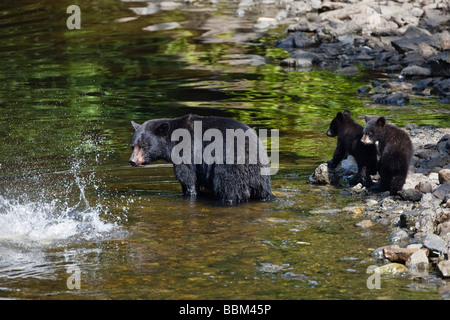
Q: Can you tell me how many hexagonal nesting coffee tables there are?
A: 0